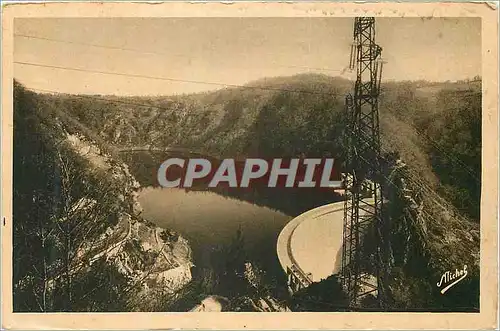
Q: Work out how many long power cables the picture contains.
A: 3